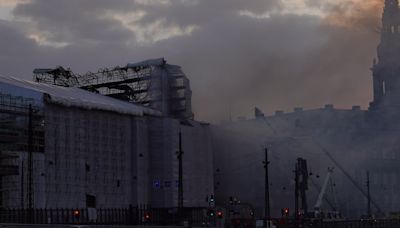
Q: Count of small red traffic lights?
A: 4